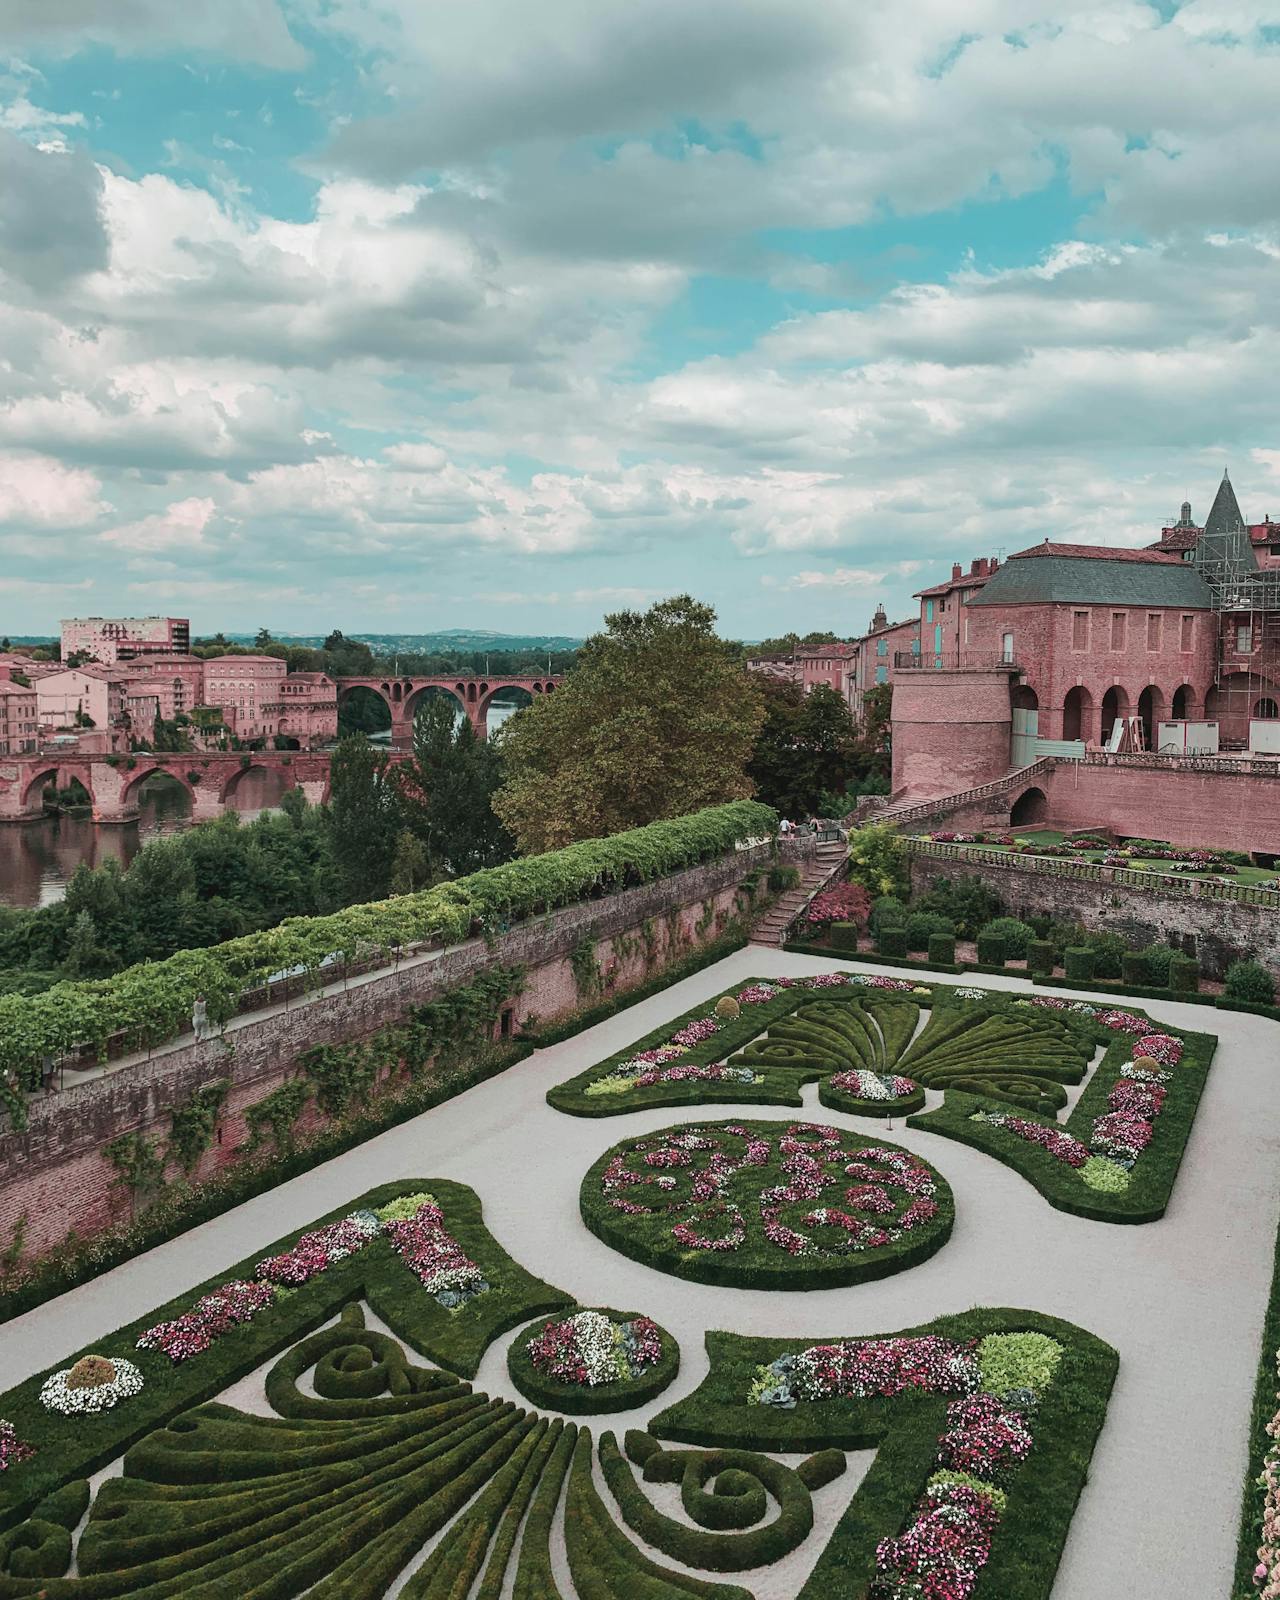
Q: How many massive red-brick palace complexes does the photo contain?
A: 1